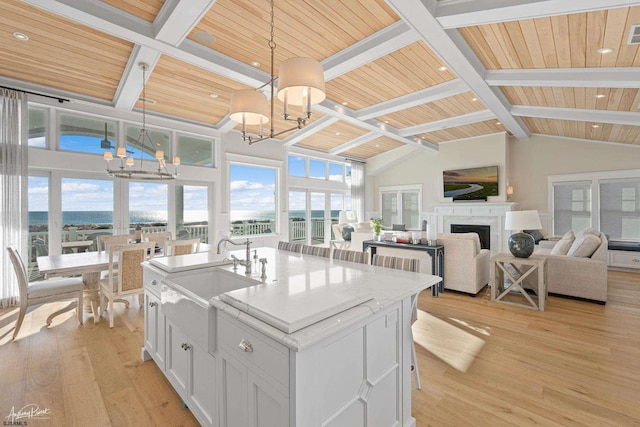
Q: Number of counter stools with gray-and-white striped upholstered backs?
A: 4